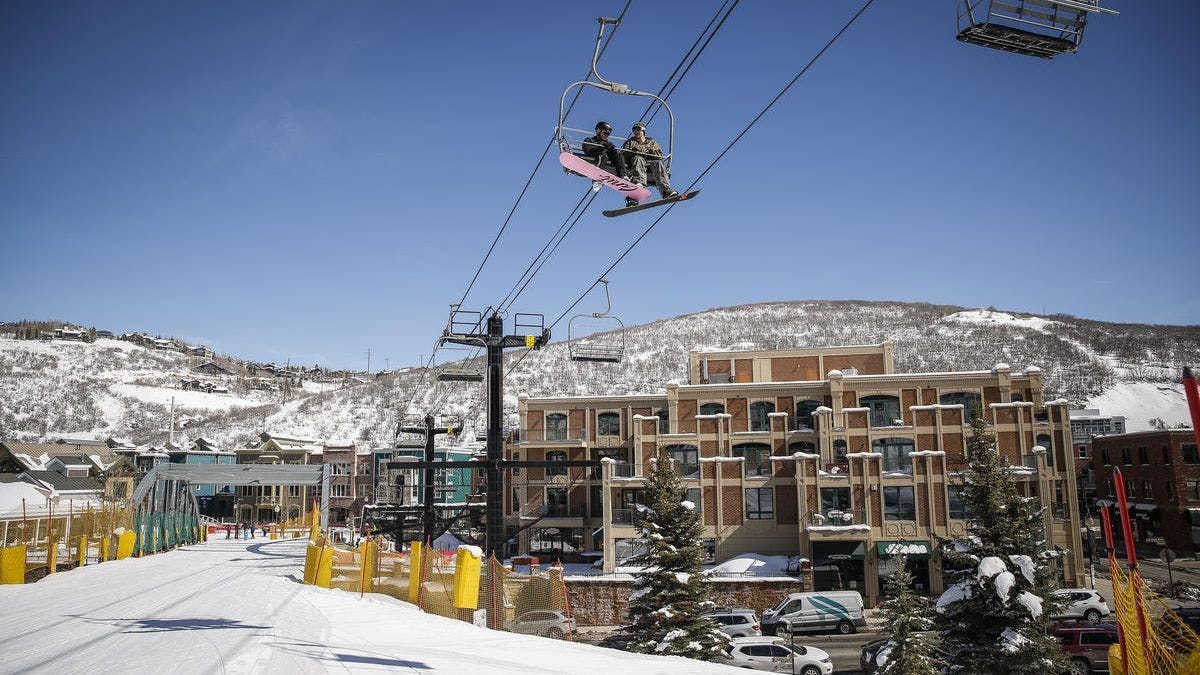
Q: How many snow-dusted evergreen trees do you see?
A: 3